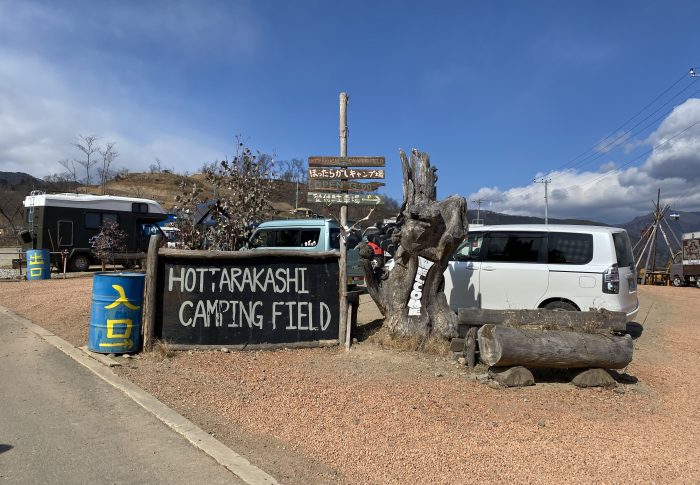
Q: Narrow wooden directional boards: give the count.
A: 4